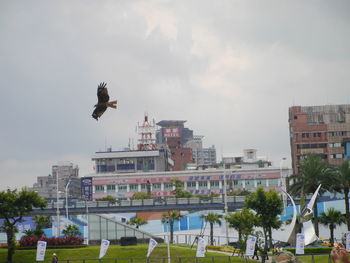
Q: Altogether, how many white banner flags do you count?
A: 7